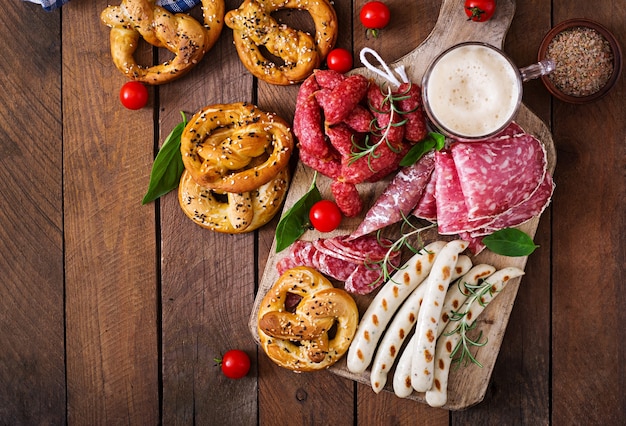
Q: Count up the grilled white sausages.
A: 5